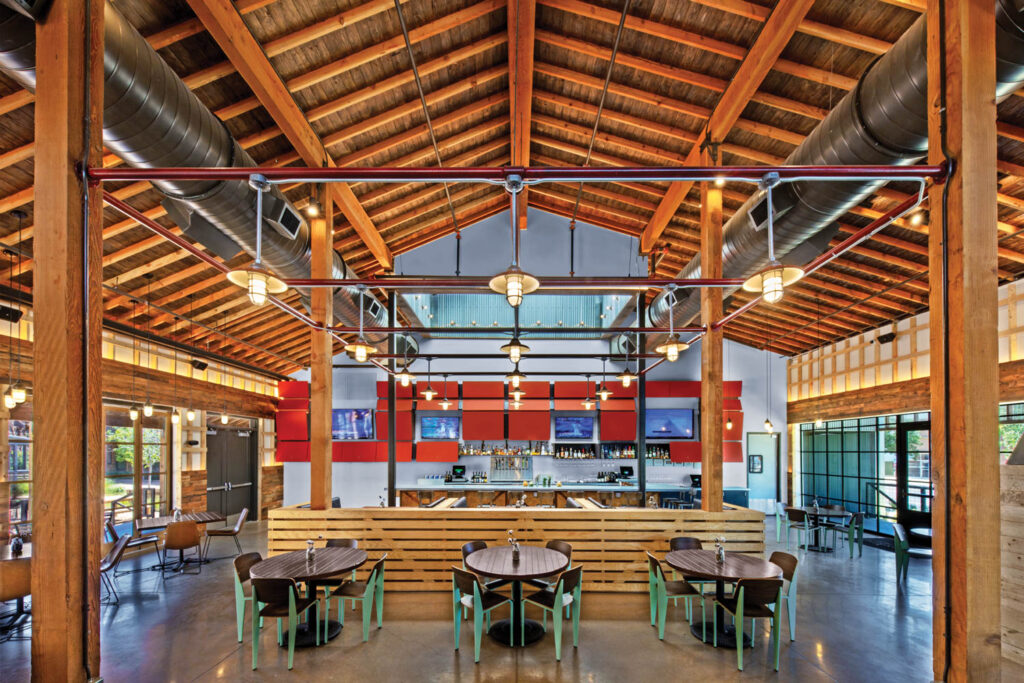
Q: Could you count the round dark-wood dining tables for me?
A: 4